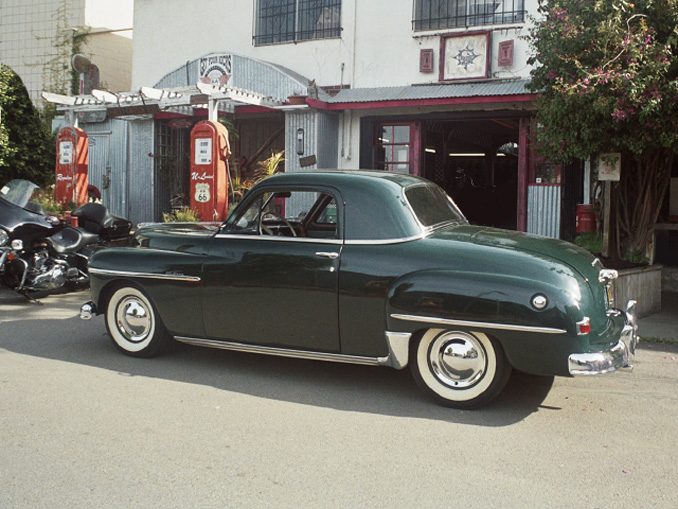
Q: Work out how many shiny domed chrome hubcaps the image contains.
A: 2